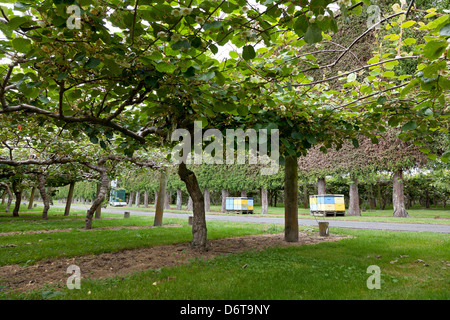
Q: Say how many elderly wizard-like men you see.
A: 0